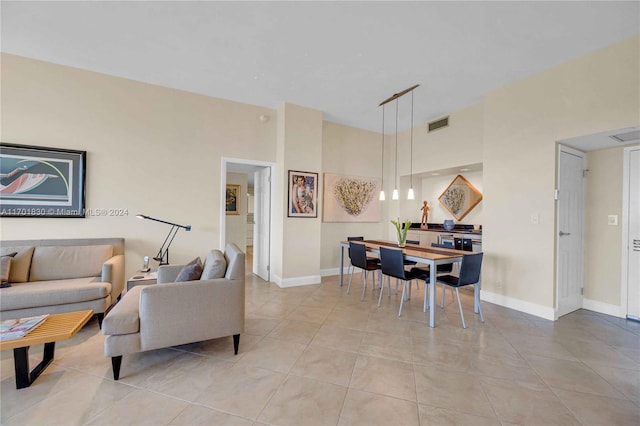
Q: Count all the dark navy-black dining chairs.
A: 6